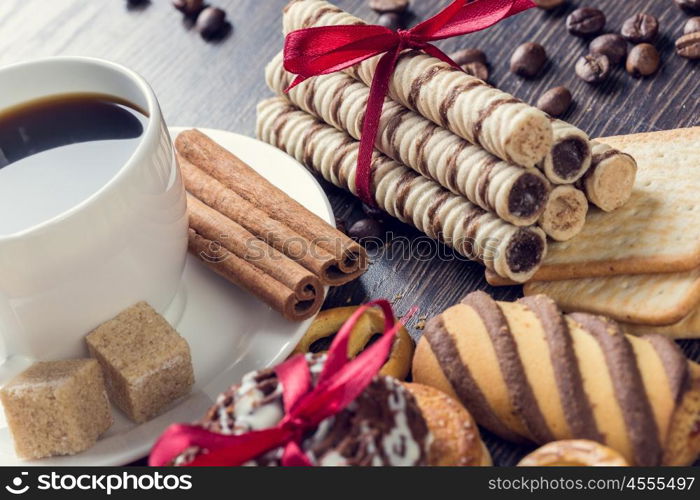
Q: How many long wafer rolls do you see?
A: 6